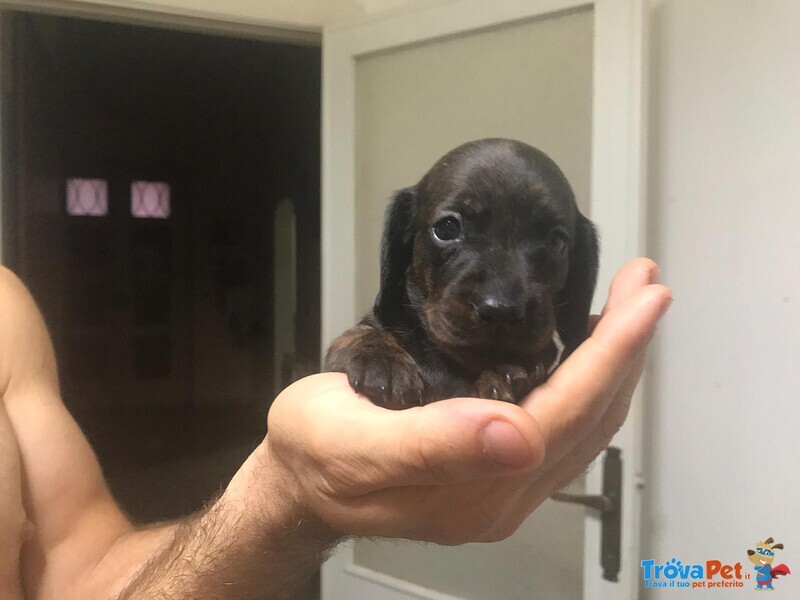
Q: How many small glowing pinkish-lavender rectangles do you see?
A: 2